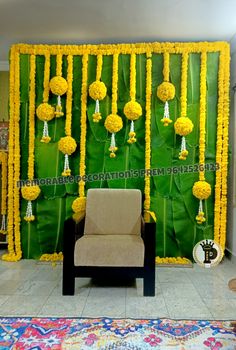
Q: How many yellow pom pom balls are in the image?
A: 11